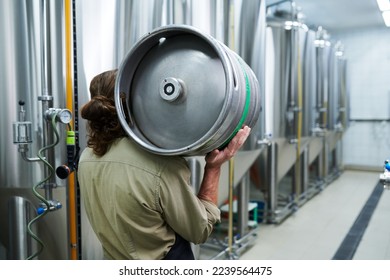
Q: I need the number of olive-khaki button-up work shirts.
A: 1